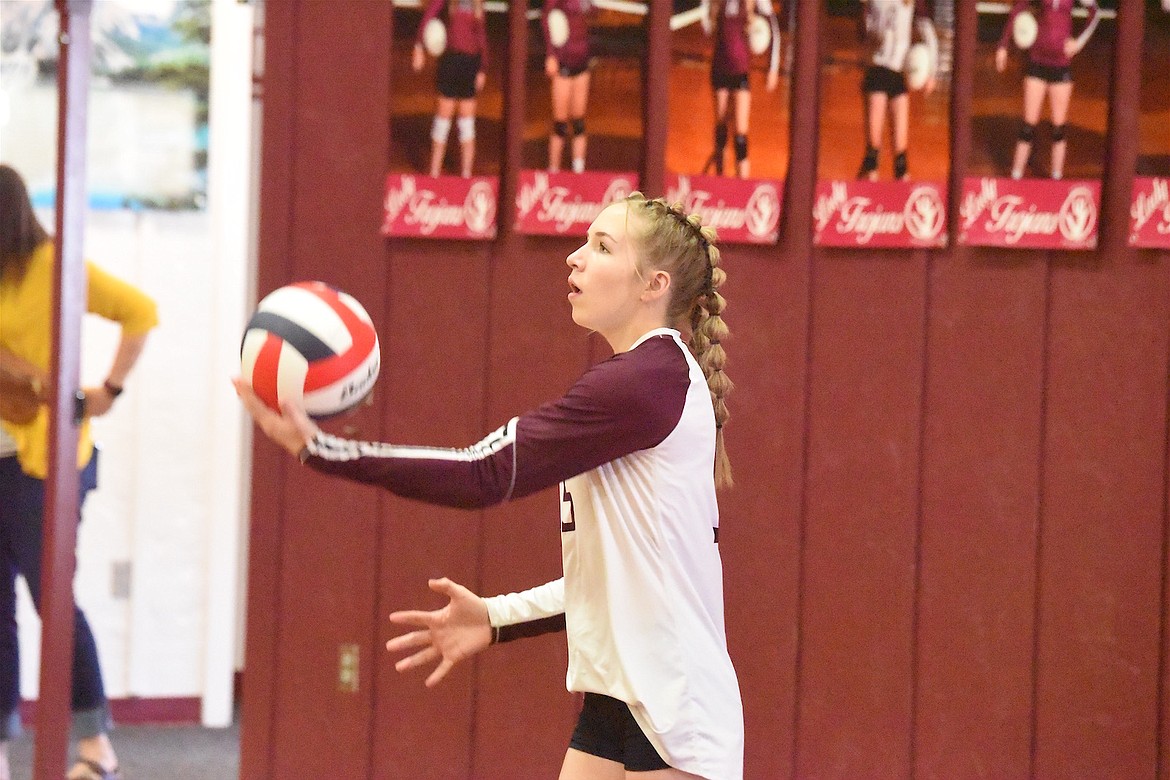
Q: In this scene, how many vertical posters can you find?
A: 6